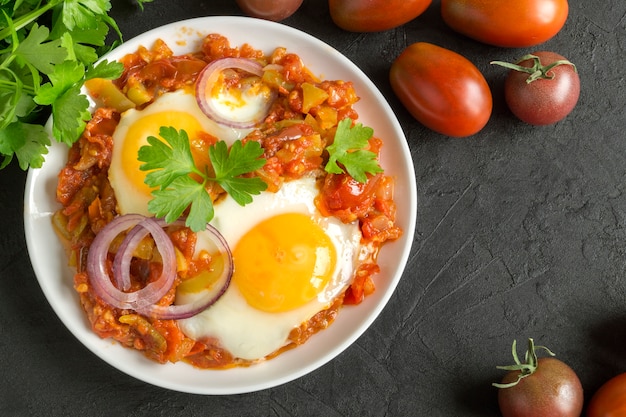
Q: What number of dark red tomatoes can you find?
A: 3